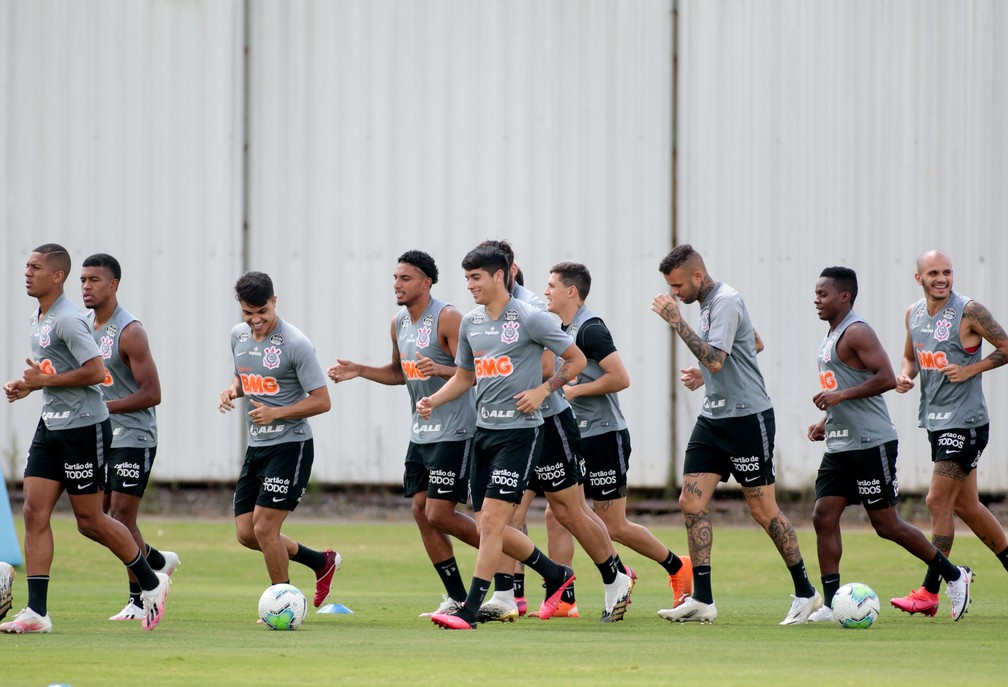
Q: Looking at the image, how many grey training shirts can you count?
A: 10